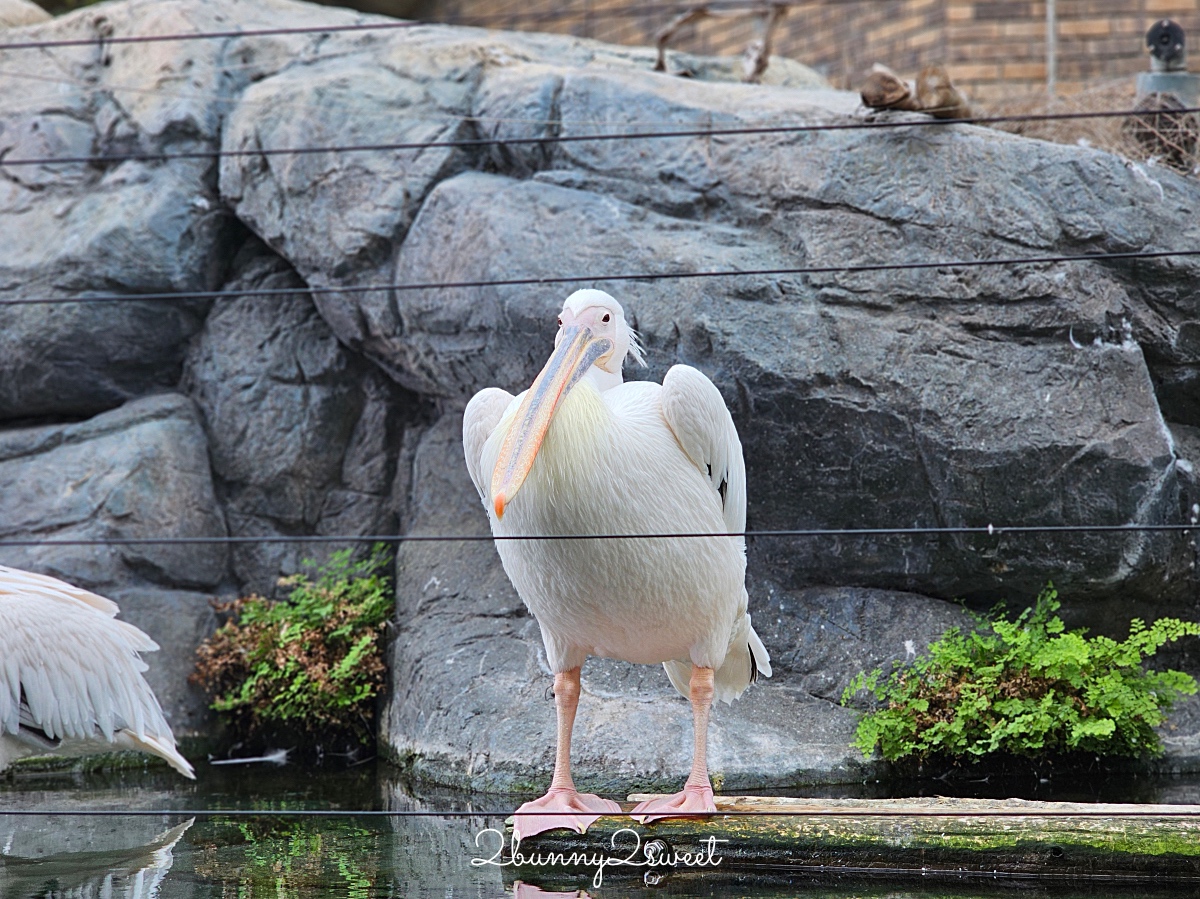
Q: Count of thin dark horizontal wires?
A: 5